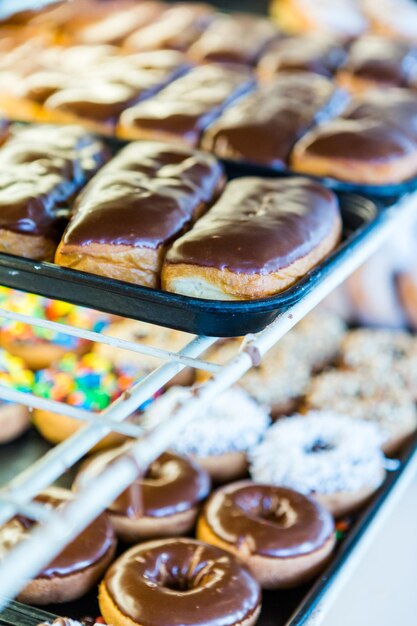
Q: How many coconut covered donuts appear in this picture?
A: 2